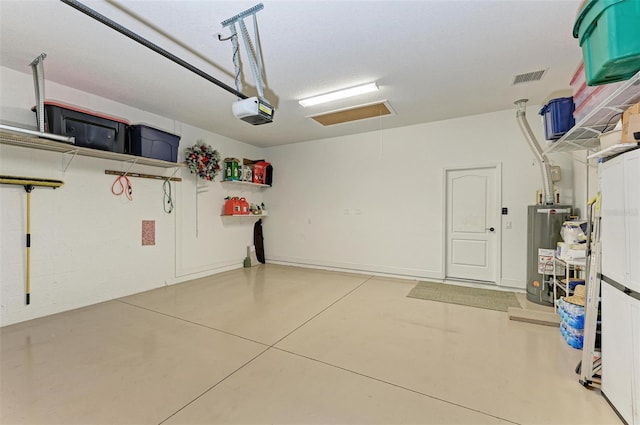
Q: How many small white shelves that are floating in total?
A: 2